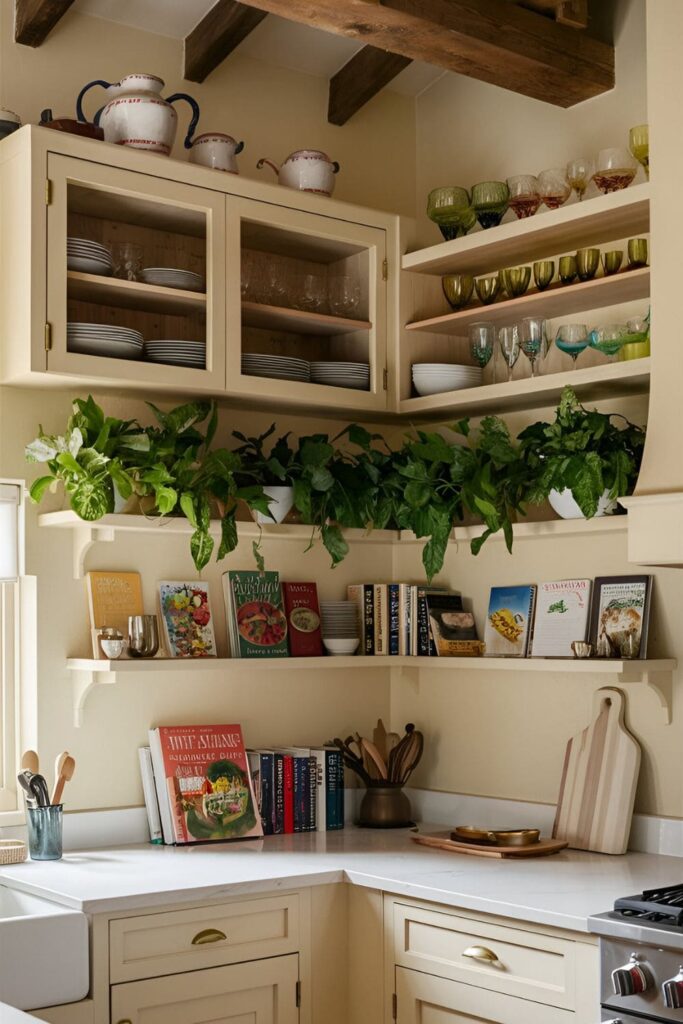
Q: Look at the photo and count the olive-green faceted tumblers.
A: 8